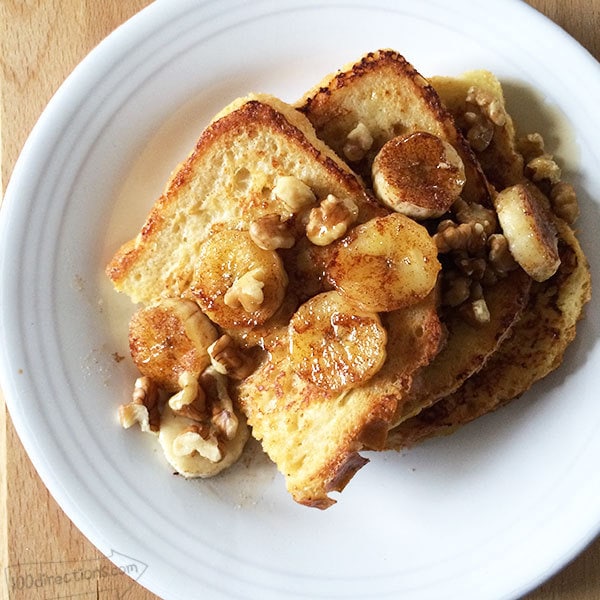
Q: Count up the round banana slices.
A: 7